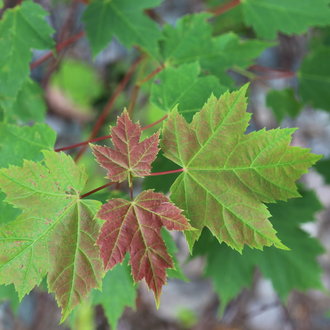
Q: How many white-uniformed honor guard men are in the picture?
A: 0